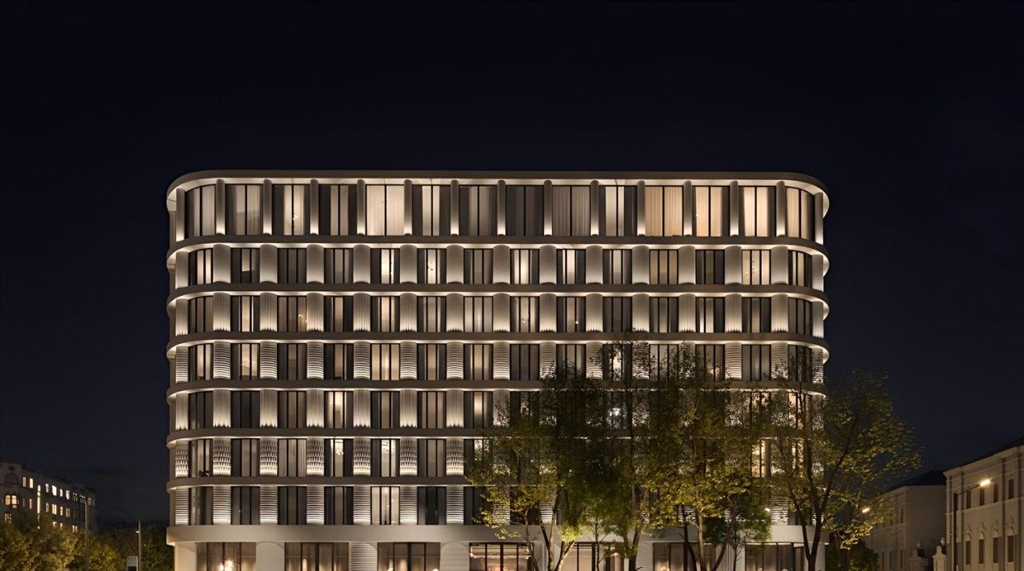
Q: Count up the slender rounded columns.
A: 15